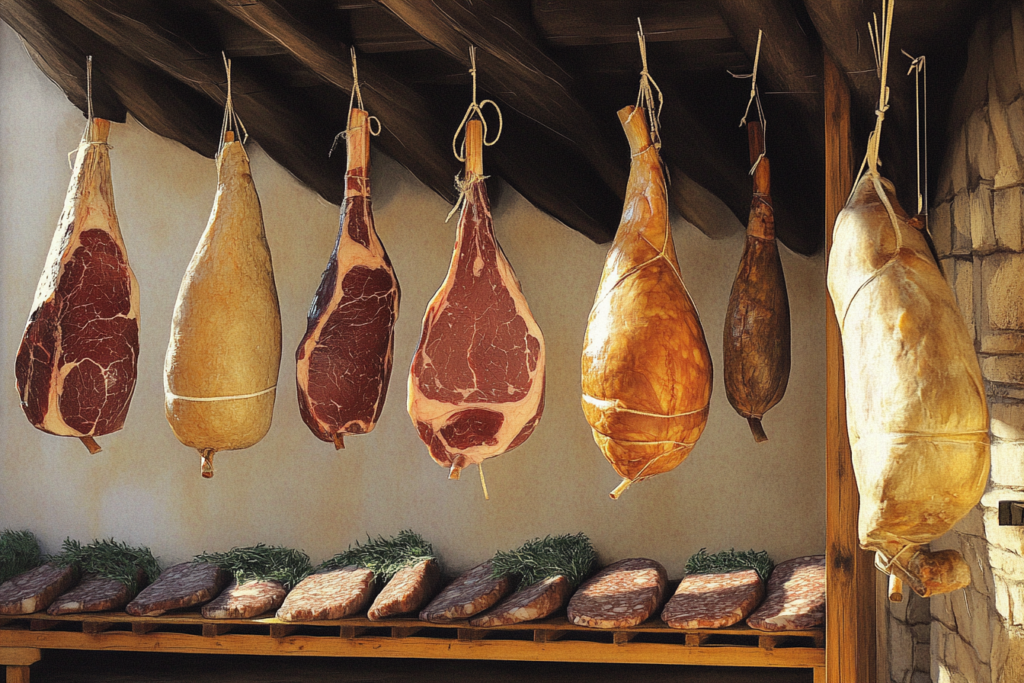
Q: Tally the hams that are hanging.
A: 7